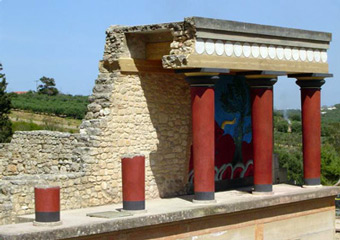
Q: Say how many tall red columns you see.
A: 3